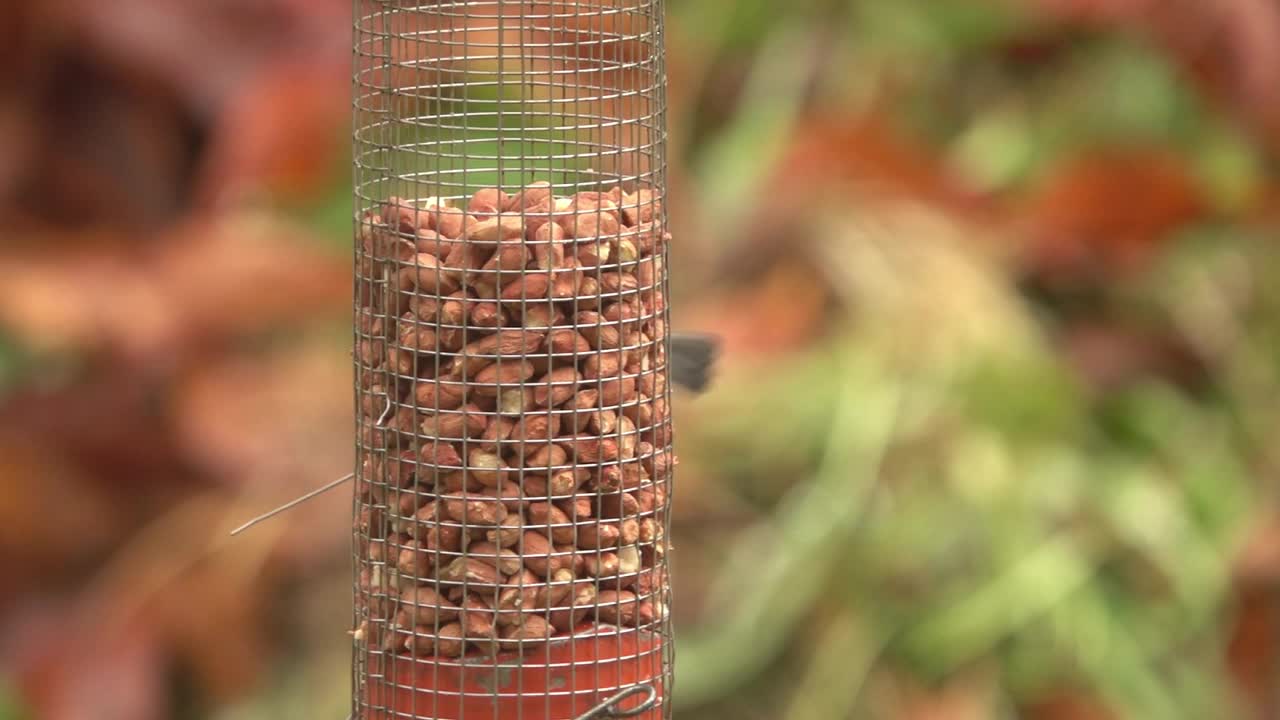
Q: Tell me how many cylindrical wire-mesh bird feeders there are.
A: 1